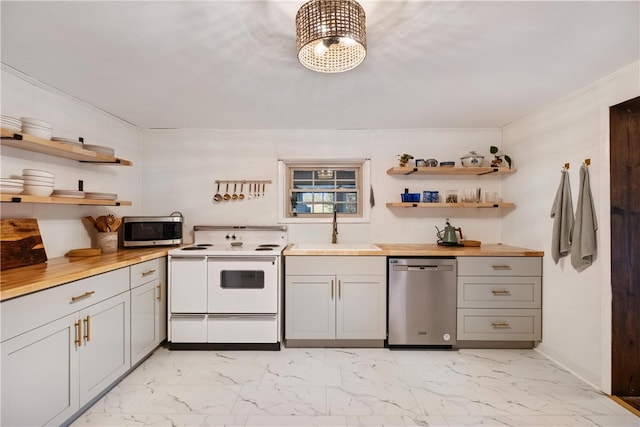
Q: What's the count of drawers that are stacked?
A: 3